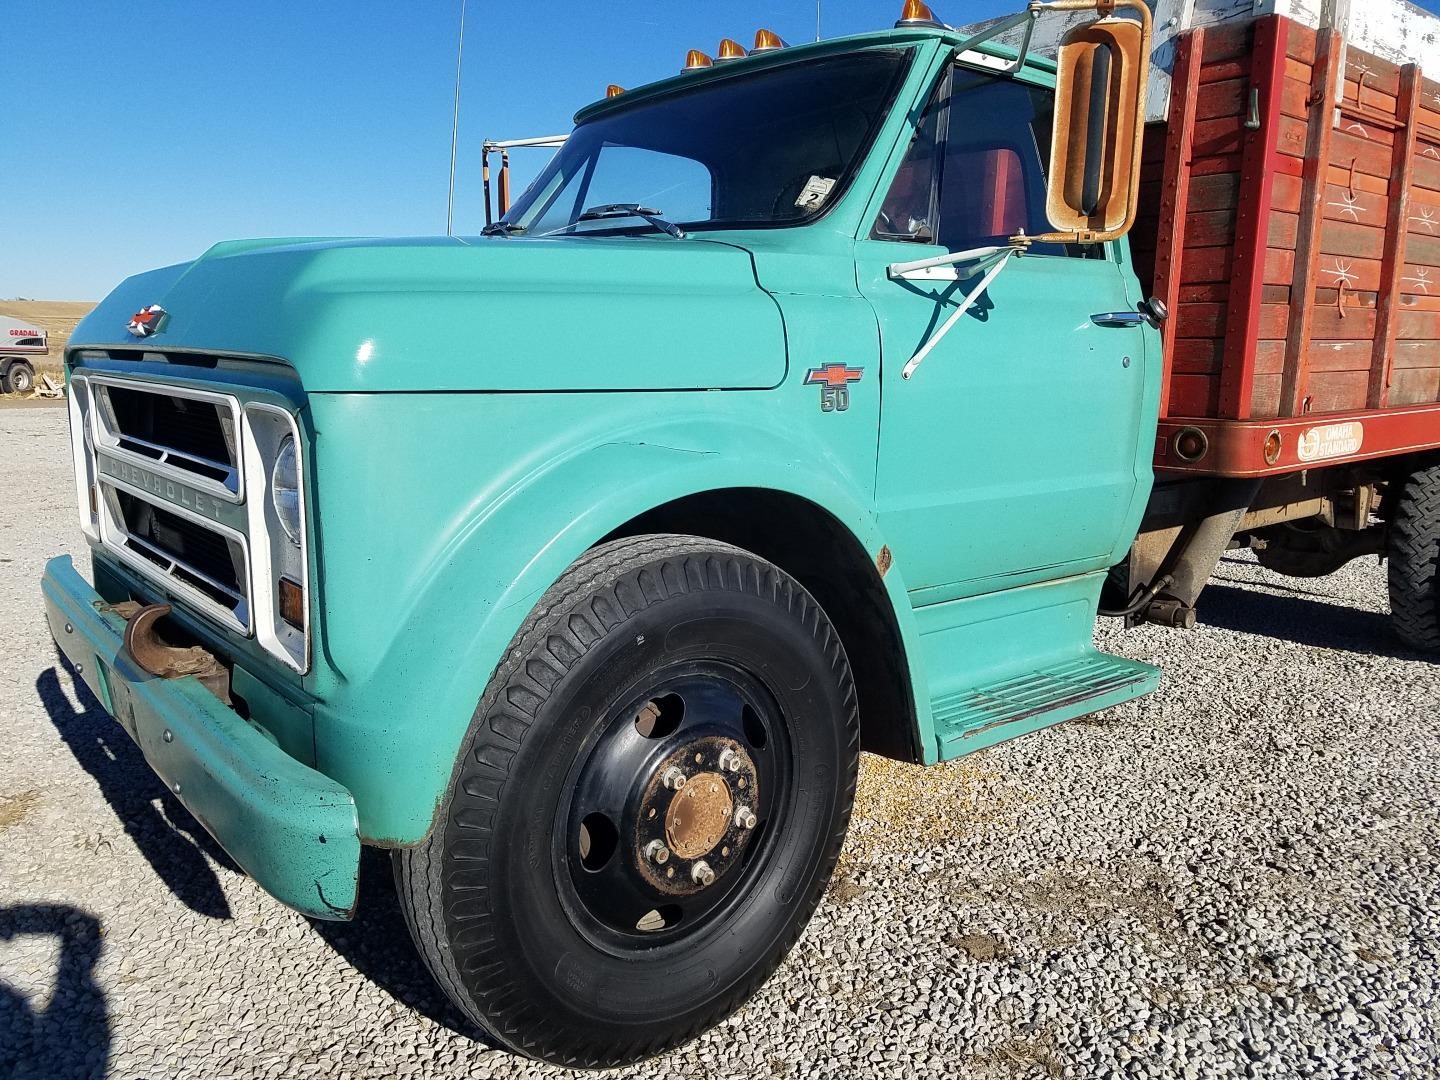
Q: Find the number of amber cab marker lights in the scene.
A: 5